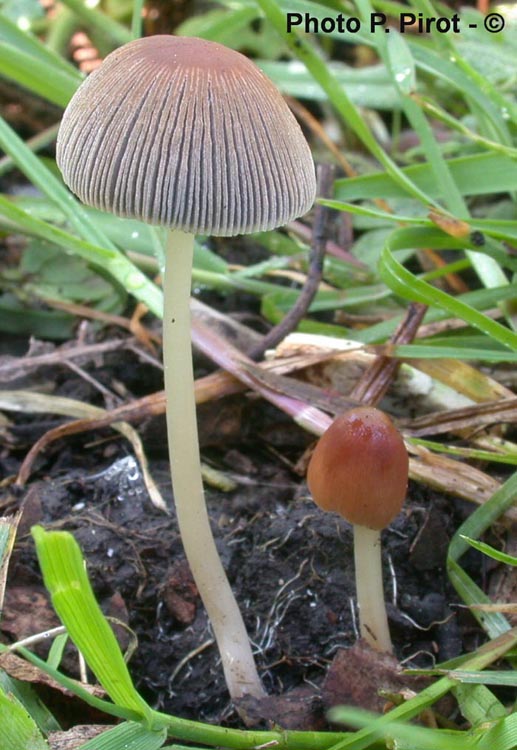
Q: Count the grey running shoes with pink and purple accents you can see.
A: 0